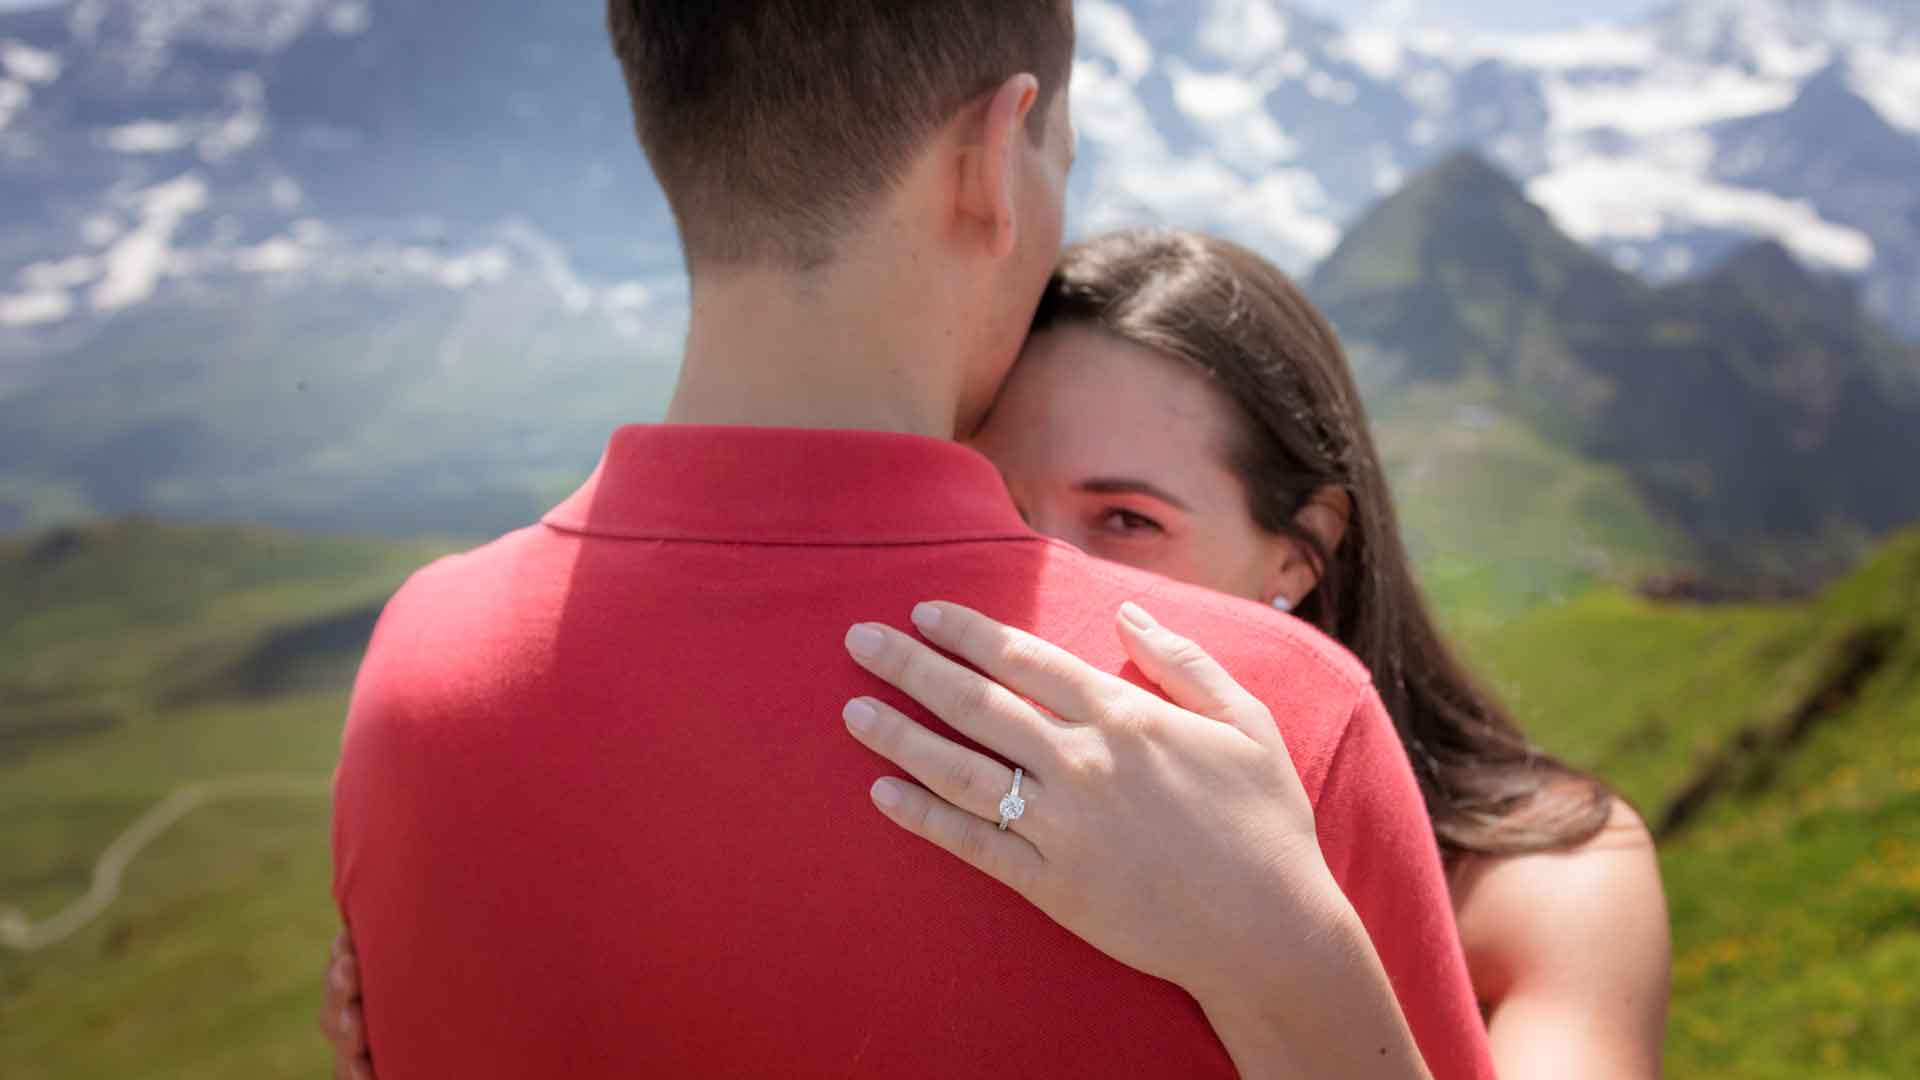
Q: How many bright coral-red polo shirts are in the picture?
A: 1